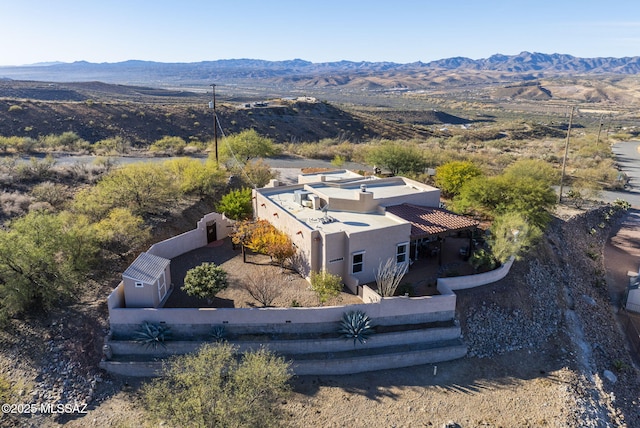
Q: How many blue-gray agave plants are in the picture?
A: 3